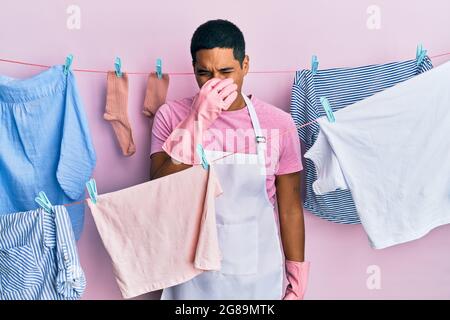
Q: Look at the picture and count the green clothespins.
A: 9